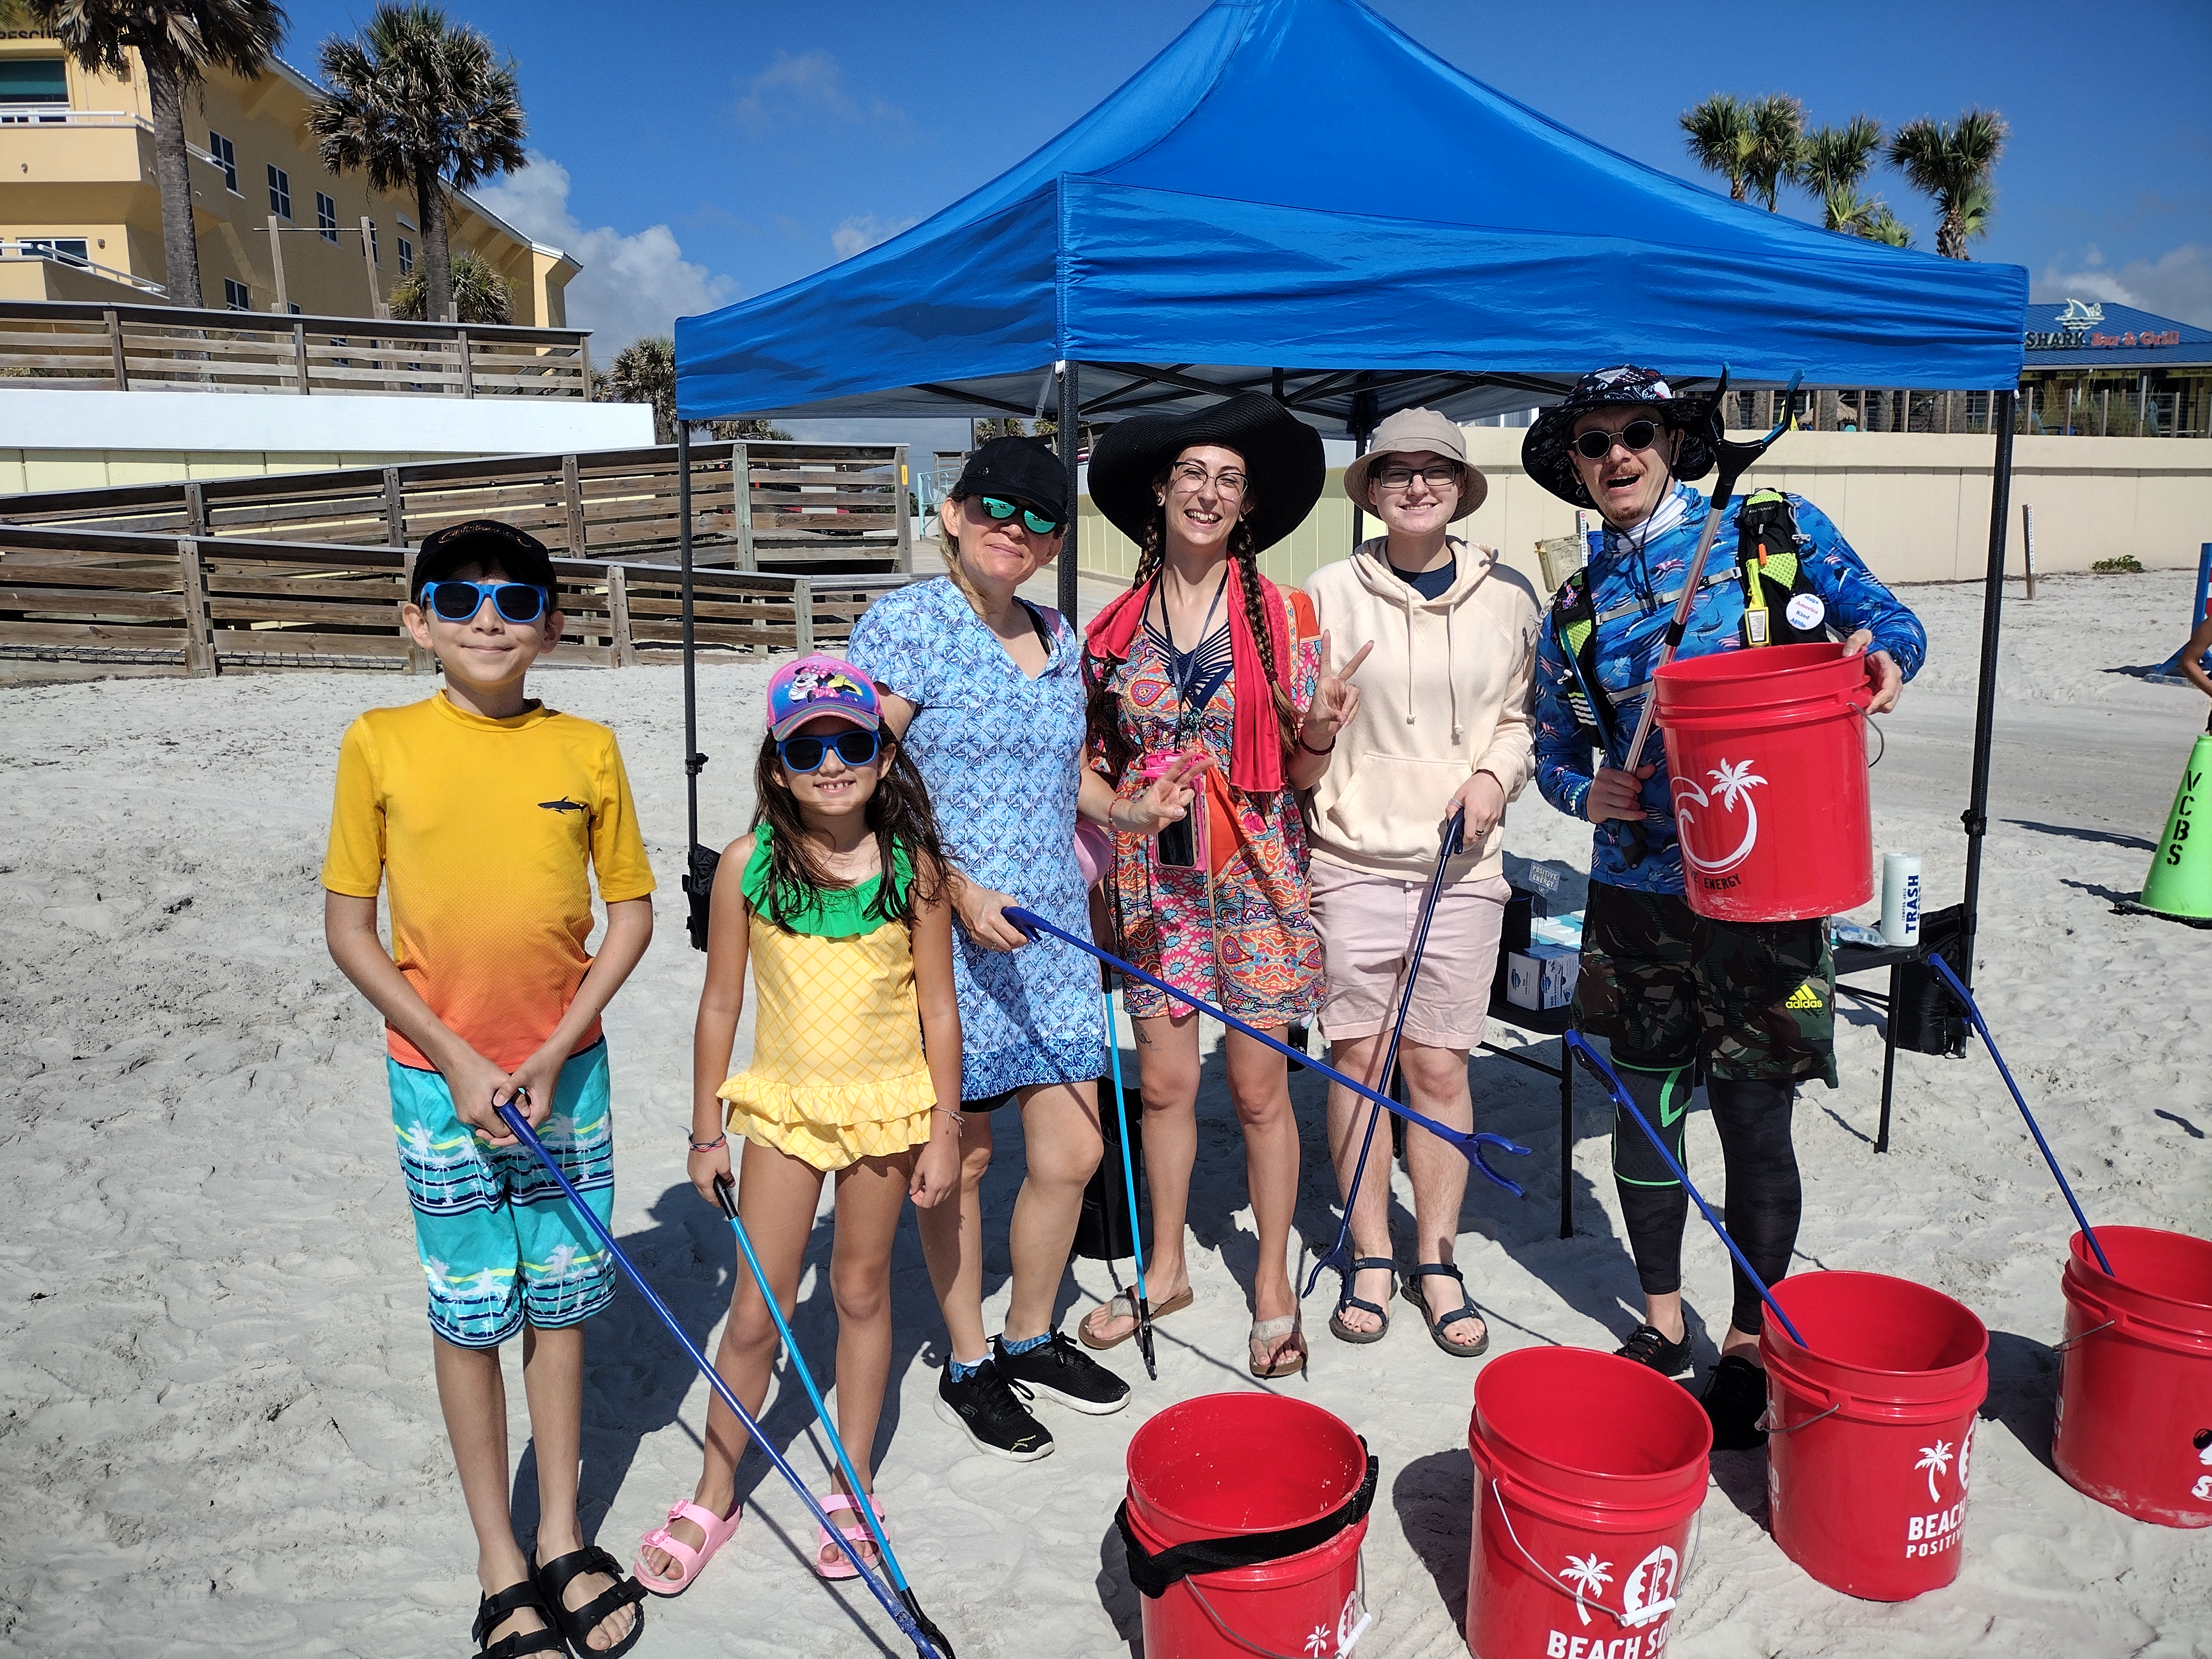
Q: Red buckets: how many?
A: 5